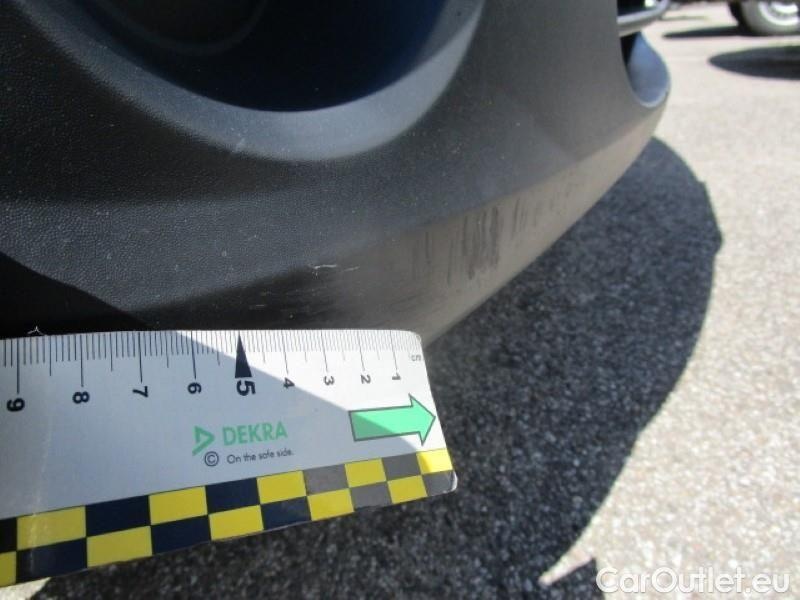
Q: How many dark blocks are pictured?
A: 10